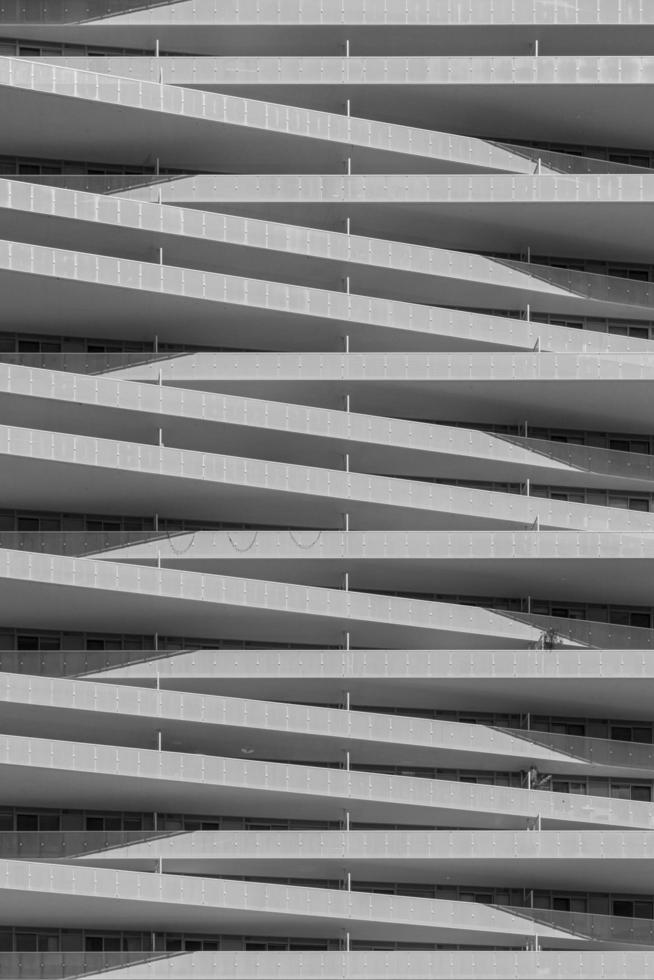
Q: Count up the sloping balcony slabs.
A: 9